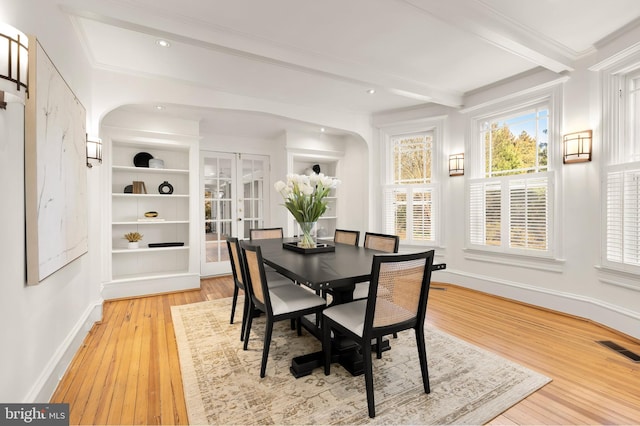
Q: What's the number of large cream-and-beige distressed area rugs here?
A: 1